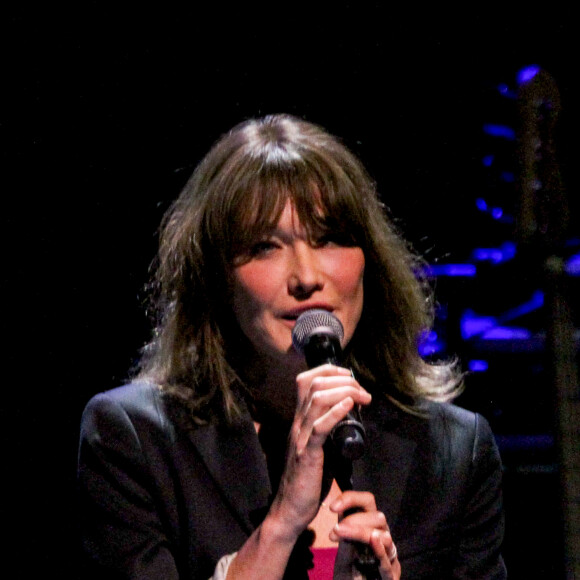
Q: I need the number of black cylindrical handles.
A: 1